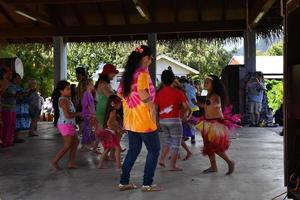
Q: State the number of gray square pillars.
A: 3